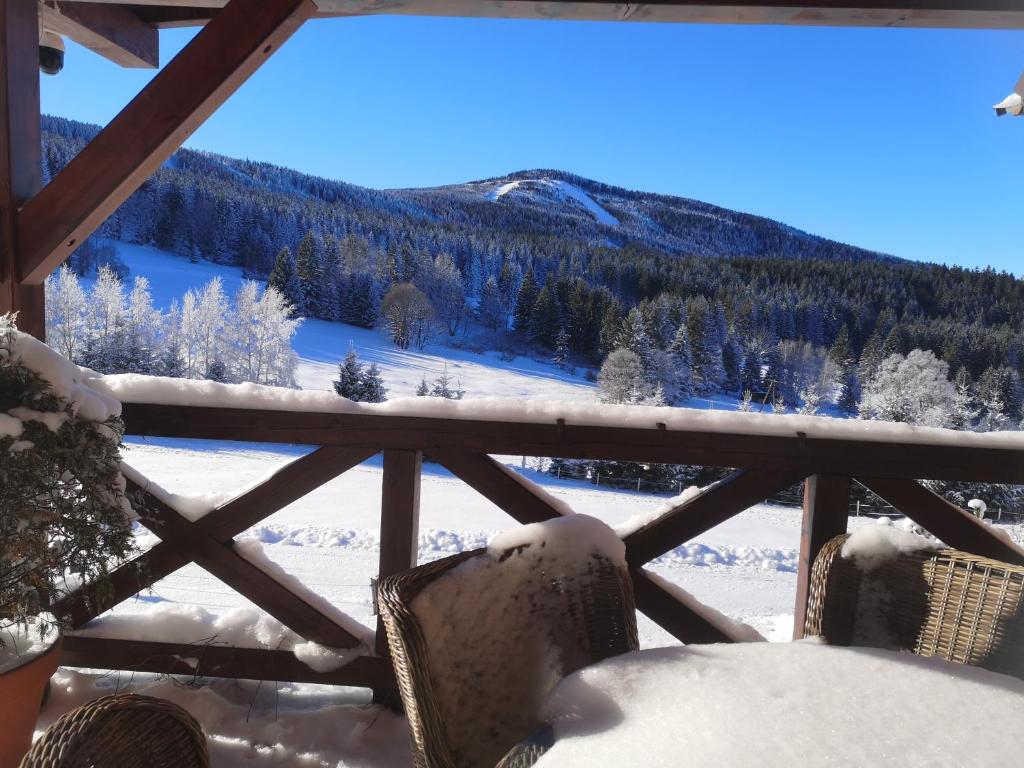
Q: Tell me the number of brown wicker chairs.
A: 3